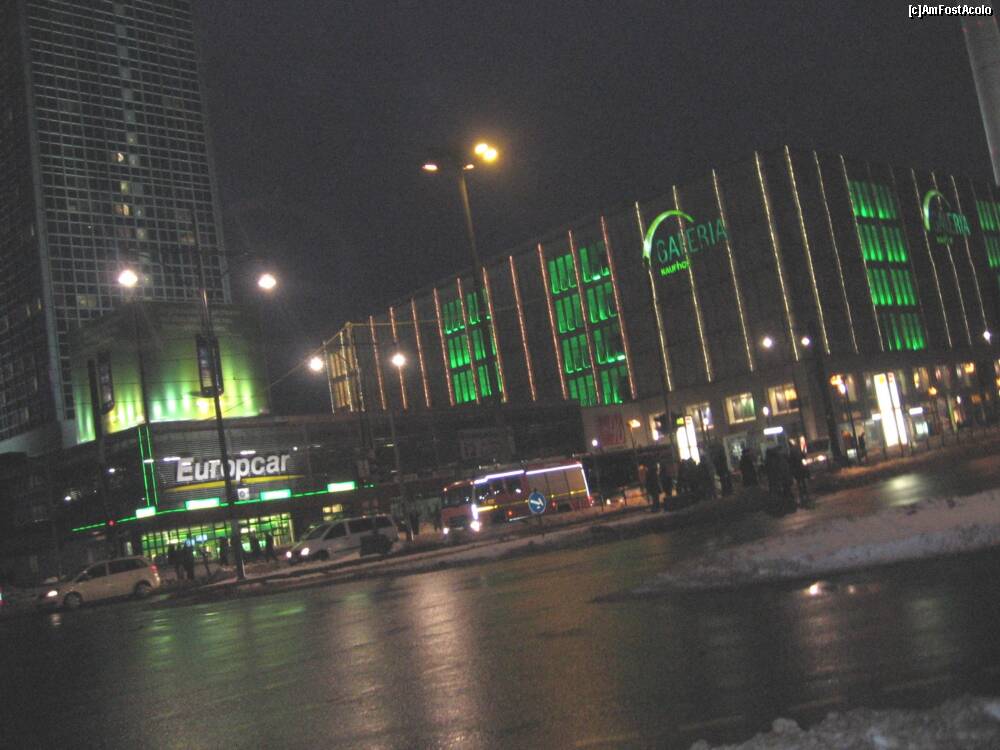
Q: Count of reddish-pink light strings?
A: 10